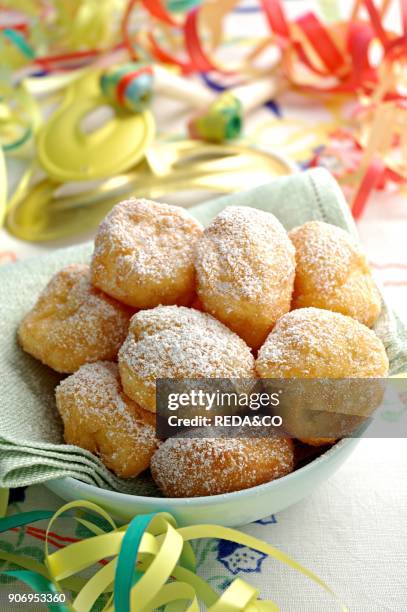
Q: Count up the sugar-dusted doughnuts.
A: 8